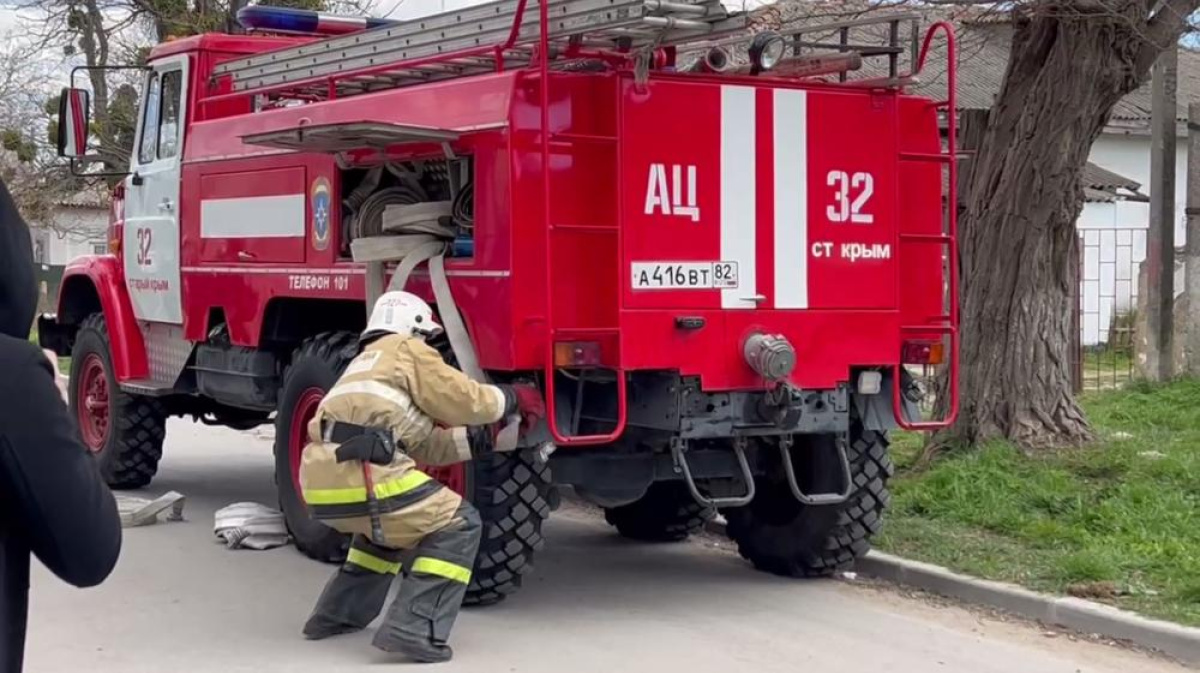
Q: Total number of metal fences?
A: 1